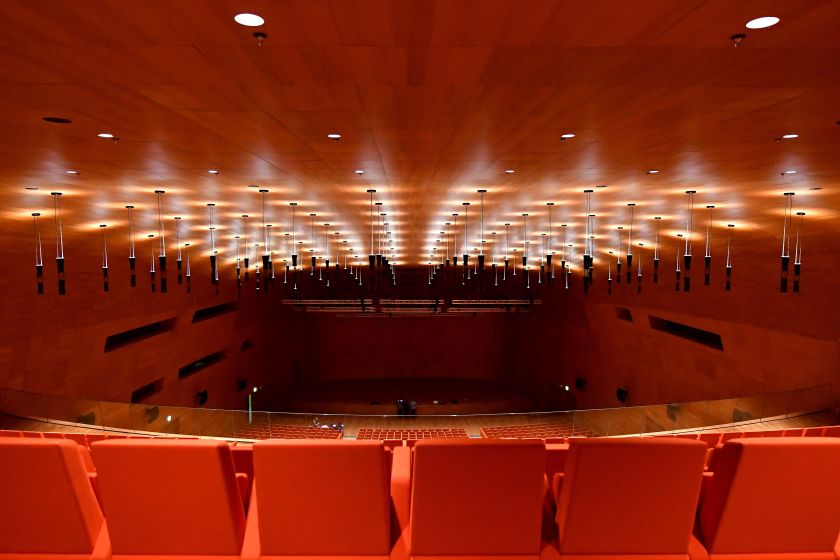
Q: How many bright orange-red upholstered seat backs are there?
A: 6